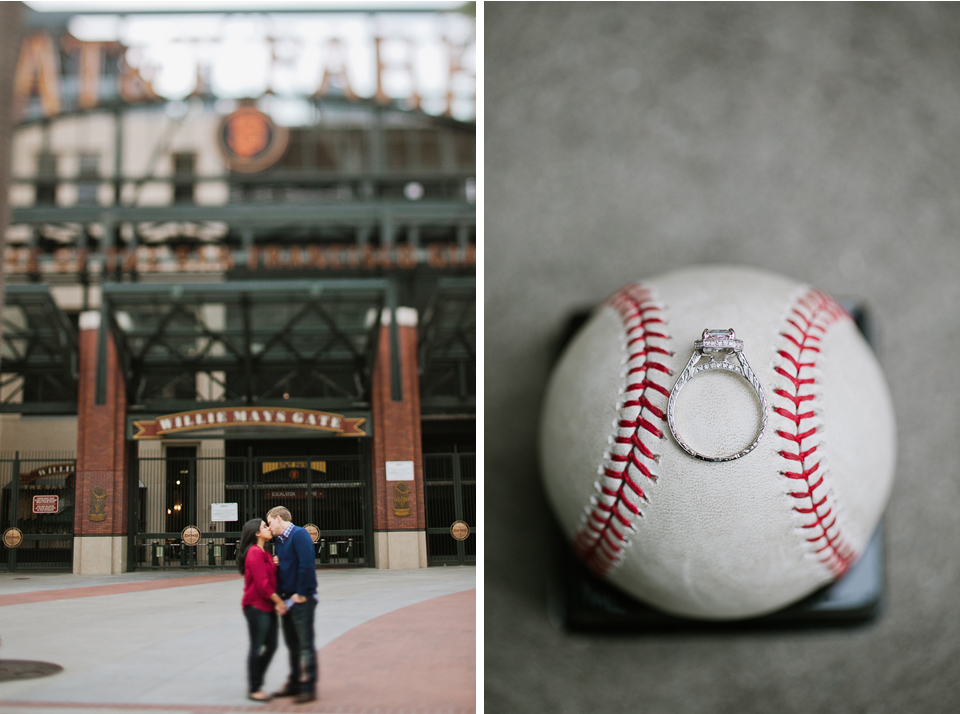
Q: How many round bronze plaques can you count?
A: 4